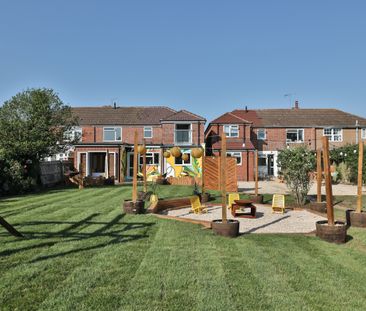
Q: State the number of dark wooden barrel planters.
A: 8